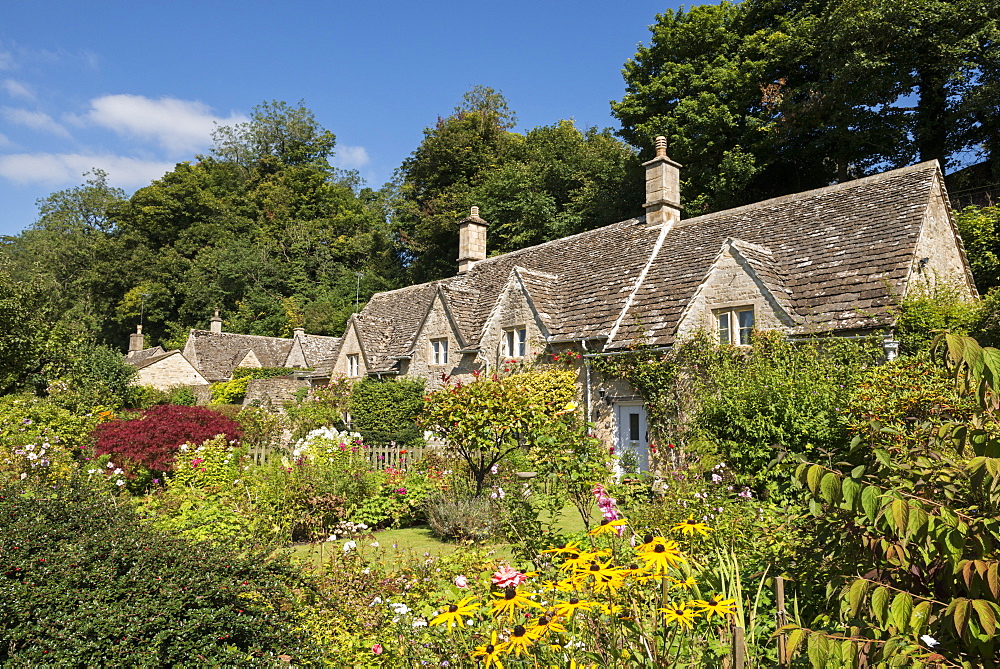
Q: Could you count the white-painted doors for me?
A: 1